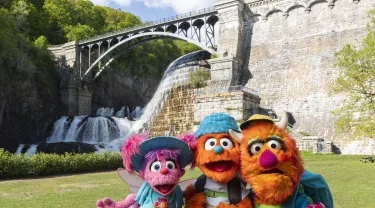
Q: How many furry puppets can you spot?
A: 3